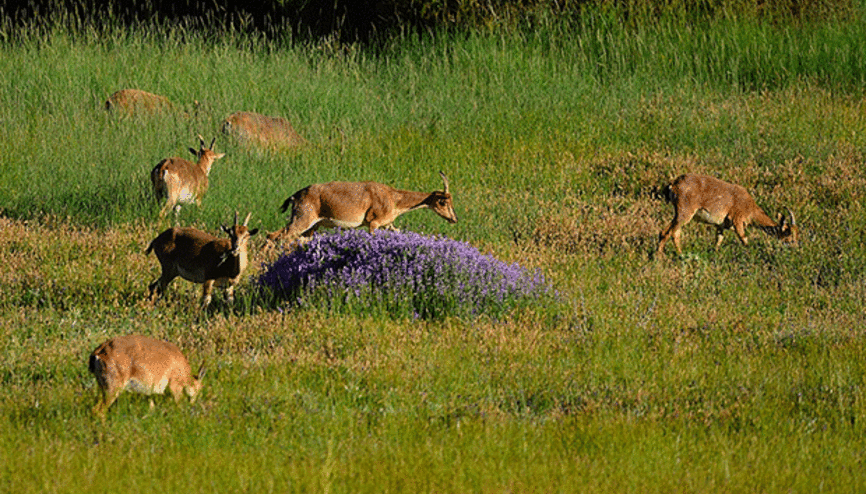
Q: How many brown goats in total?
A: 7